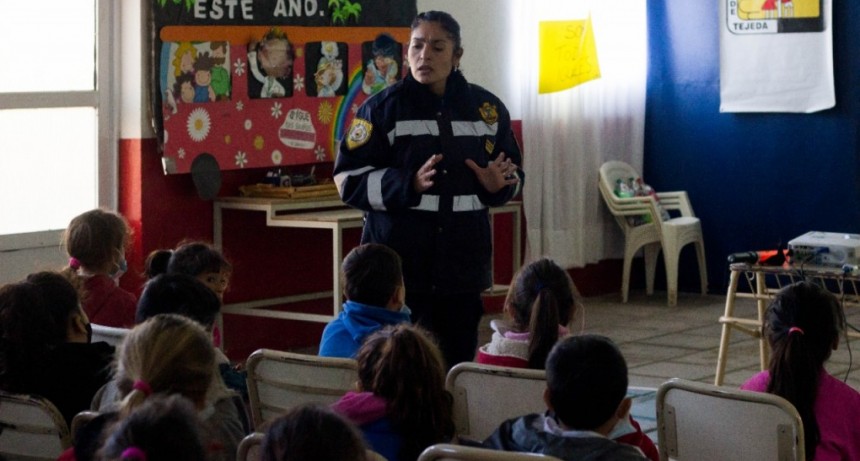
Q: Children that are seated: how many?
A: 13